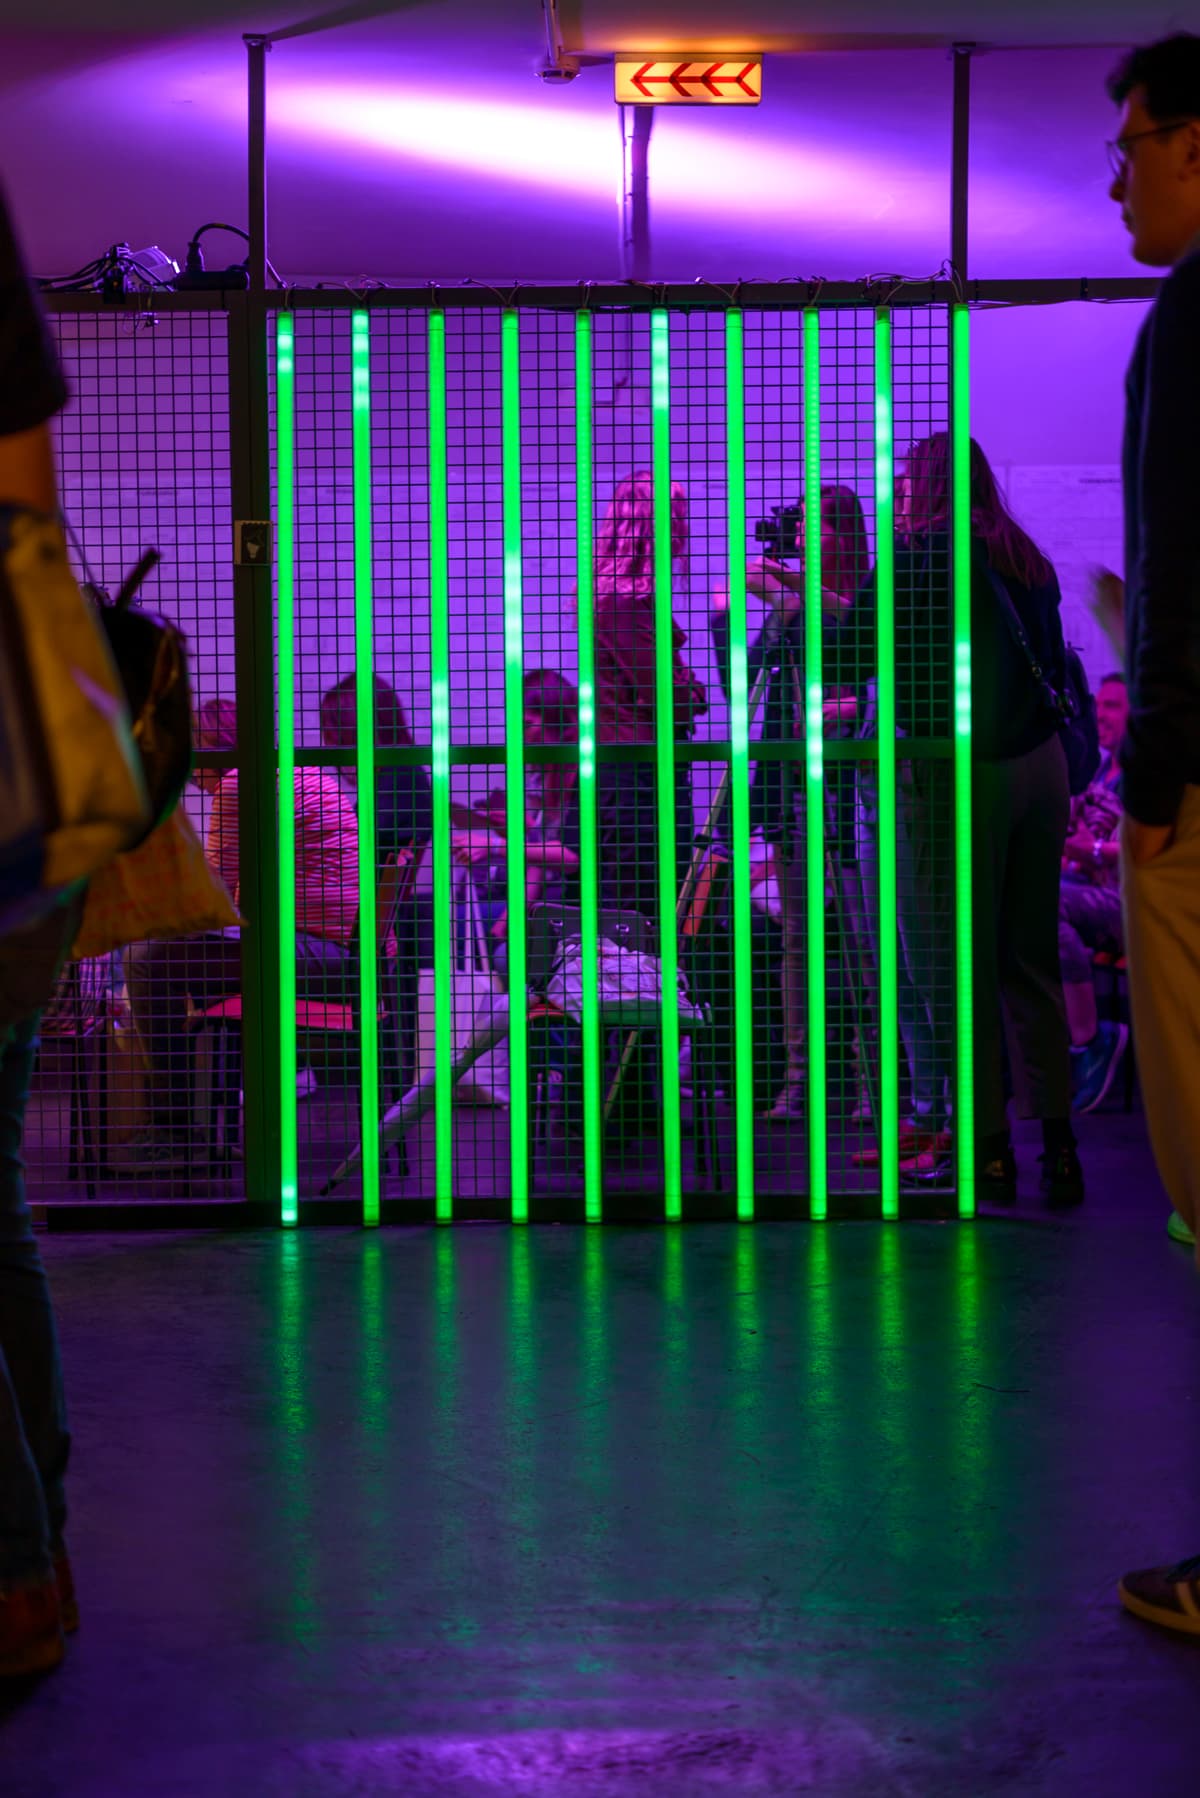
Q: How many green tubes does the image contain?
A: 10